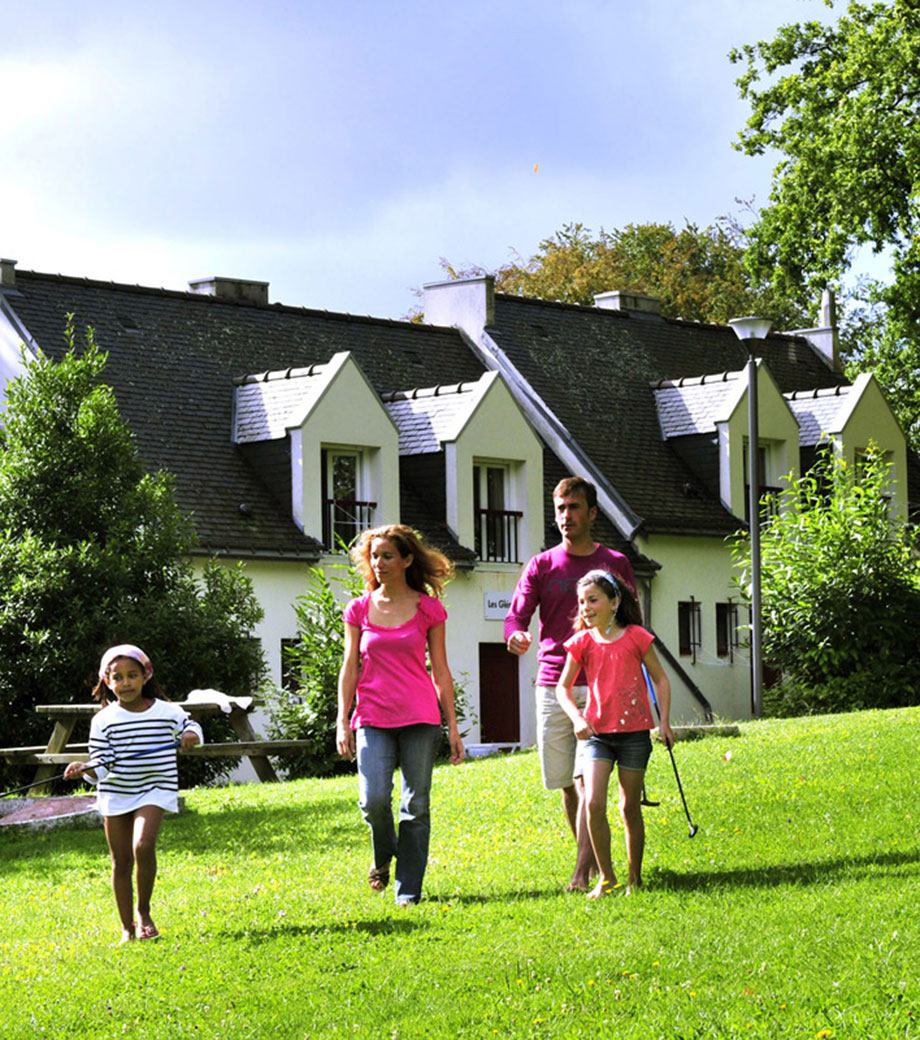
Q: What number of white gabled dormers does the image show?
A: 4